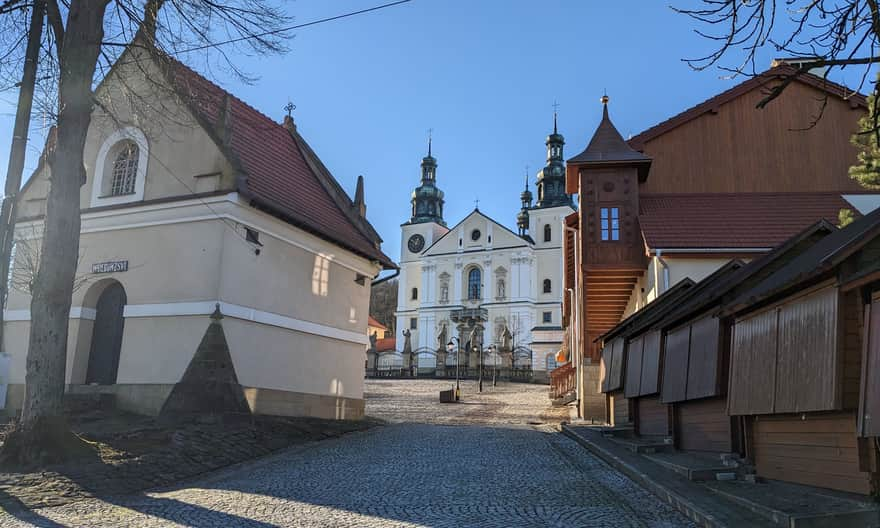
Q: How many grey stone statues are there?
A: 5